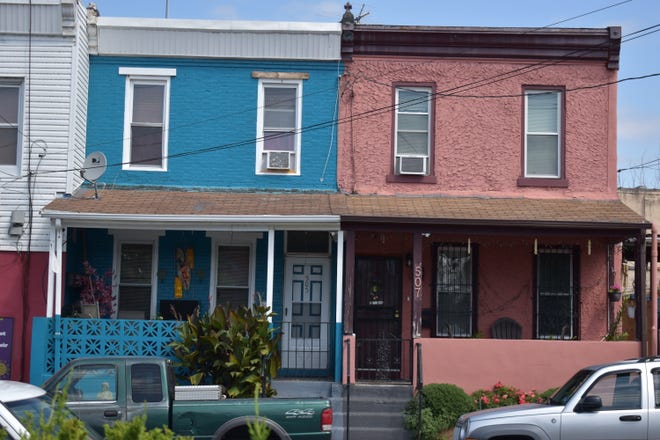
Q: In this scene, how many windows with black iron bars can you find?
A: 2